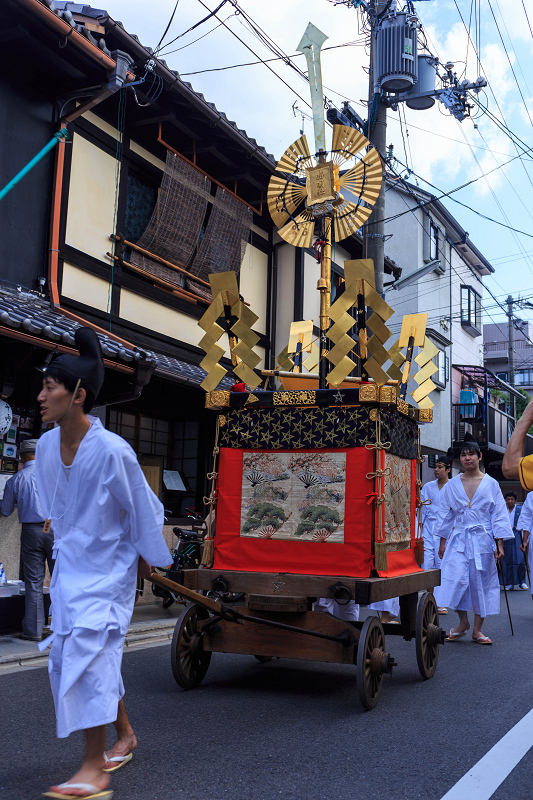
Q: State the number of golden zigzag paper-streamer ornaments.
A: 4